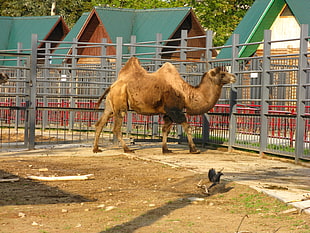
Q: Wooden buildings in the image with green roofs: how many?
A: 3